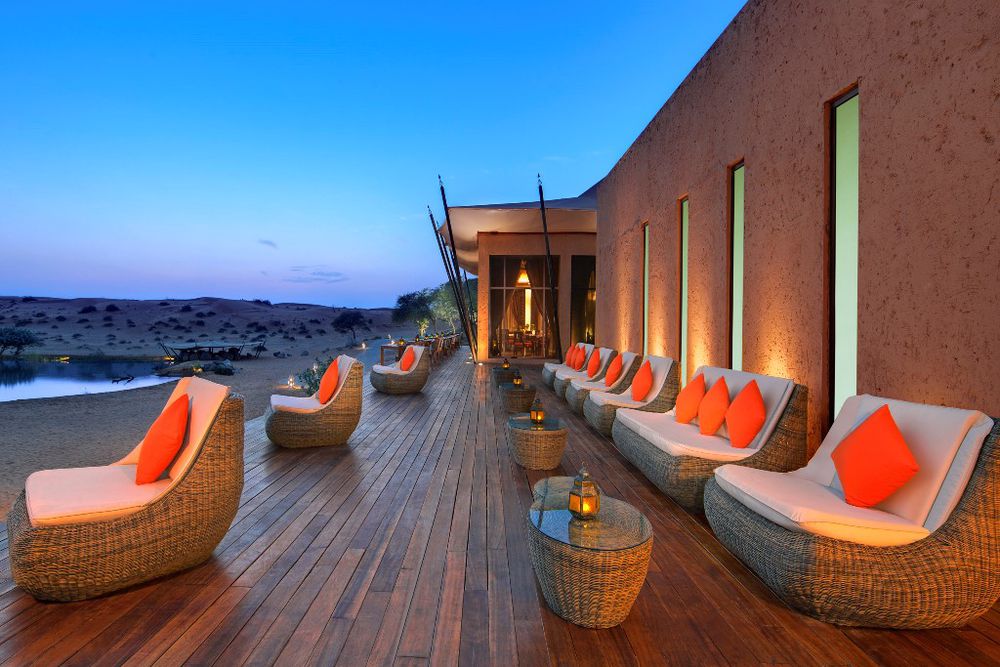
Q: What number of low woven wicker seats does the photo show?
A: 9